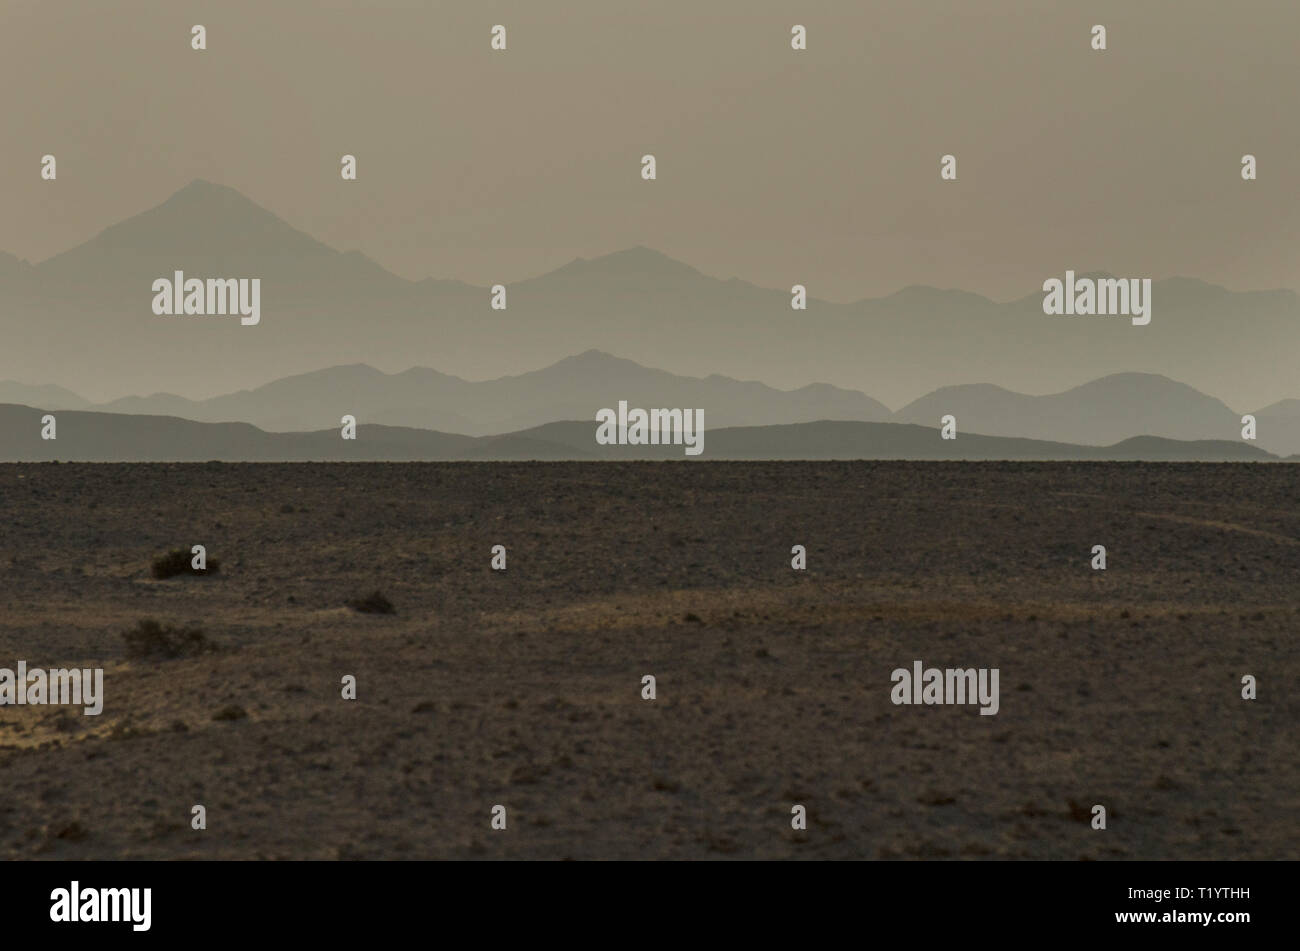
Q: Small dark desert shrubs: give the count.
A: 3